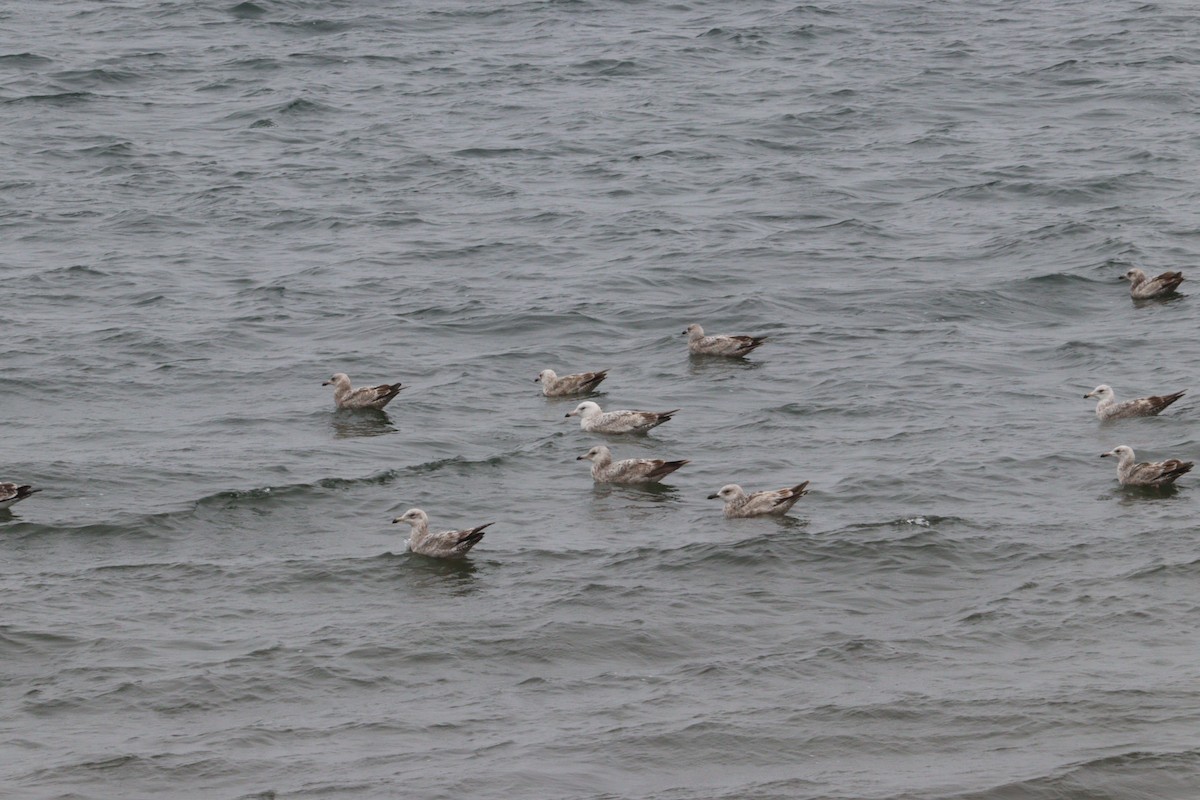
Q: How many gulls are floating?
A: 11